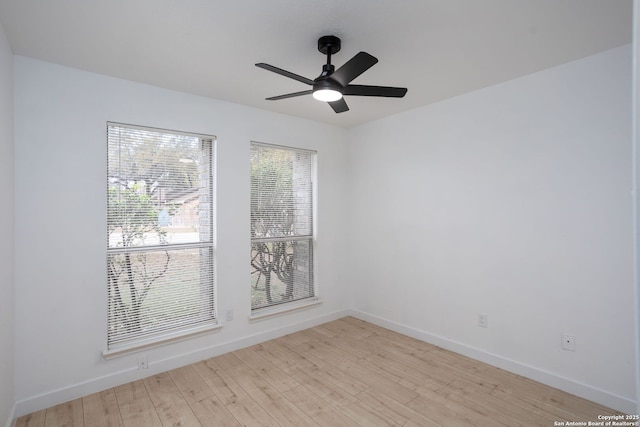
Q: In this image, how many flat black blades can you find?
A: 5